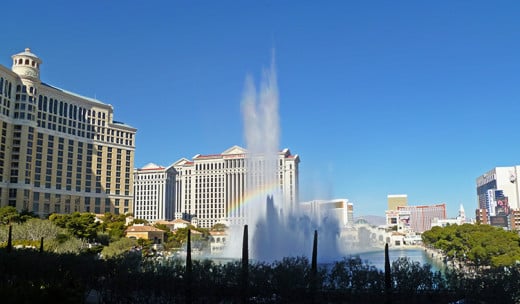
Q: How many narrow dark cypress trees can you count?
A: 6